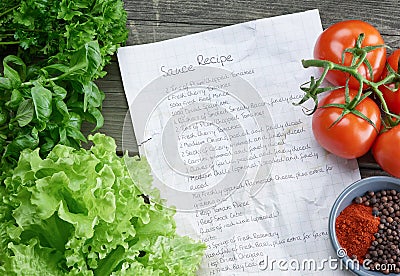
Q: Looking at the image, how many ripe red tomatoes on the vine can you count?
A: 4